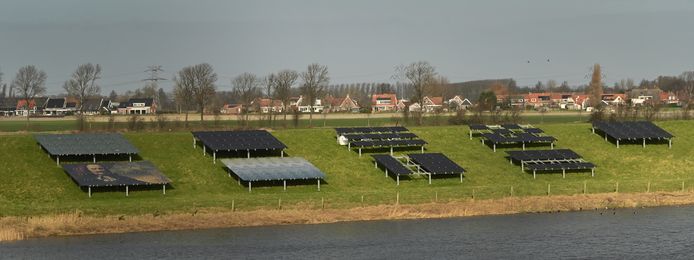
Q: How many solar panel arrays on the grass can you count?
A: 9